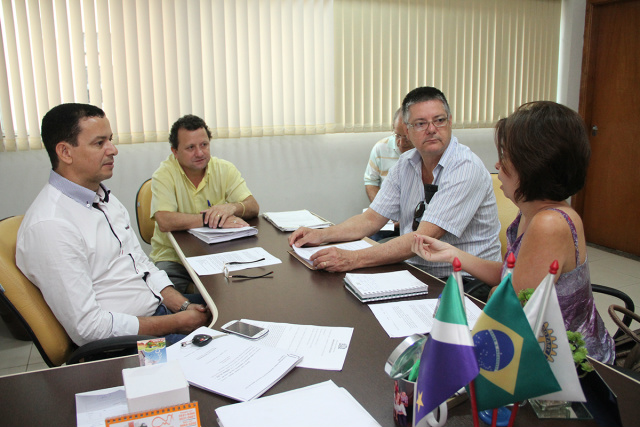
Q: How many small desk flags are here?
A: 3